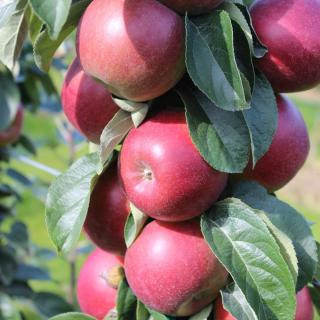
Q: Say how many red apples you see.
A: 11